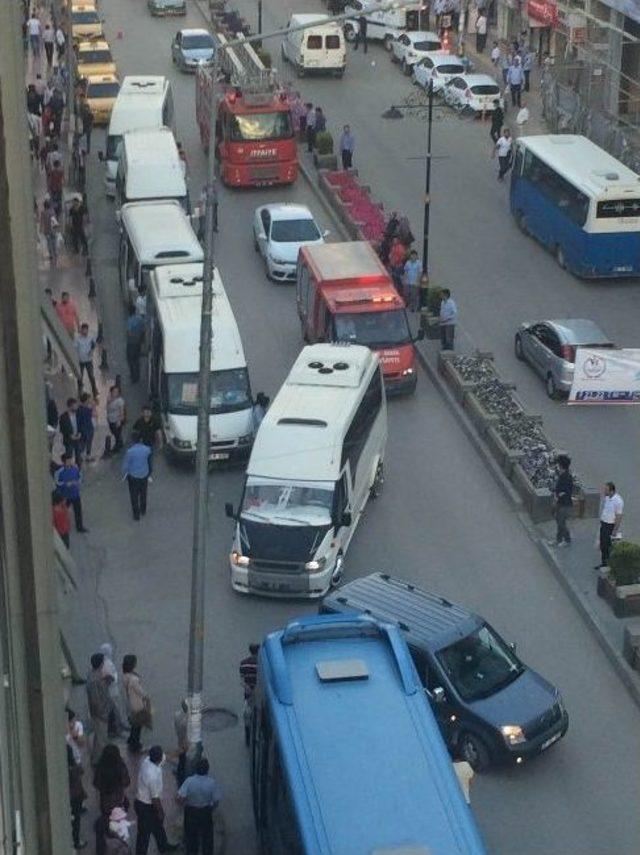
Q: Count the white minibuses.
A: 5